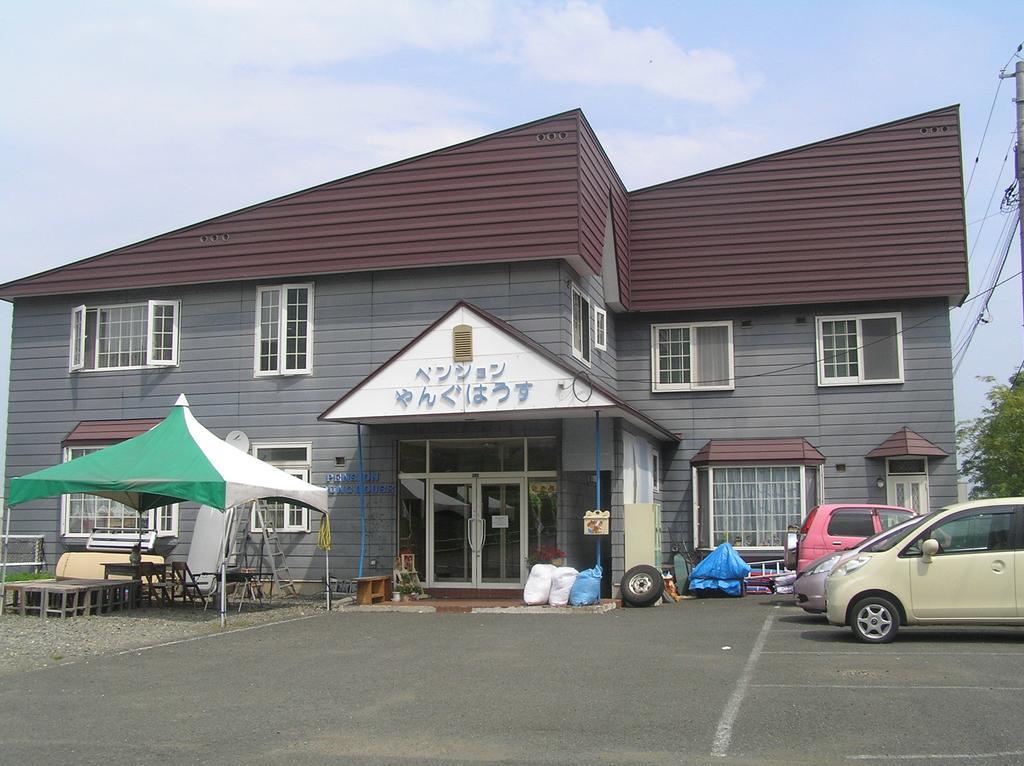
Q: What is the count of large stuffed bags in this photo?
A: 3